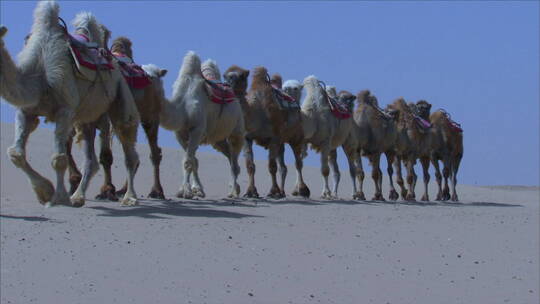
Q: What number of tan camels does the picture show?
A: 5